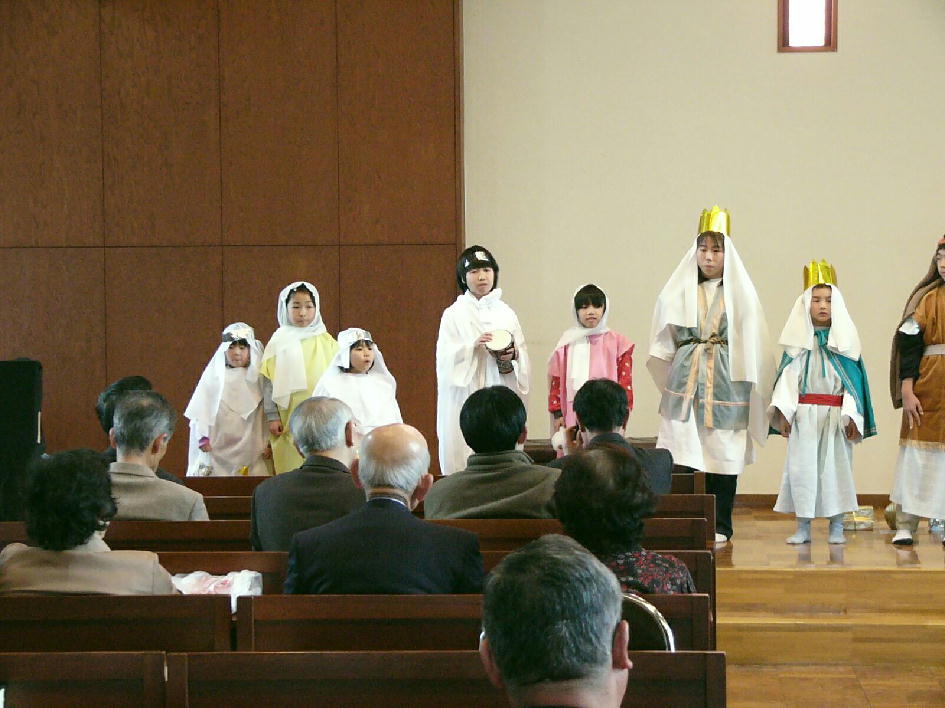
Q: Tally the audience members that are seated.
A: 9